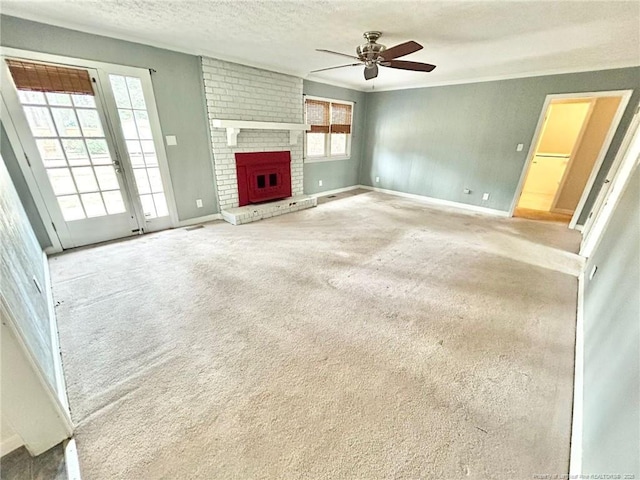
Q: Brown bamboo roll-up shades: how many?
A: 3